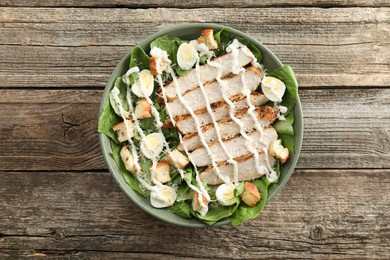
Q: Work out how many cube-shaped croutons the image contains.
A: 10